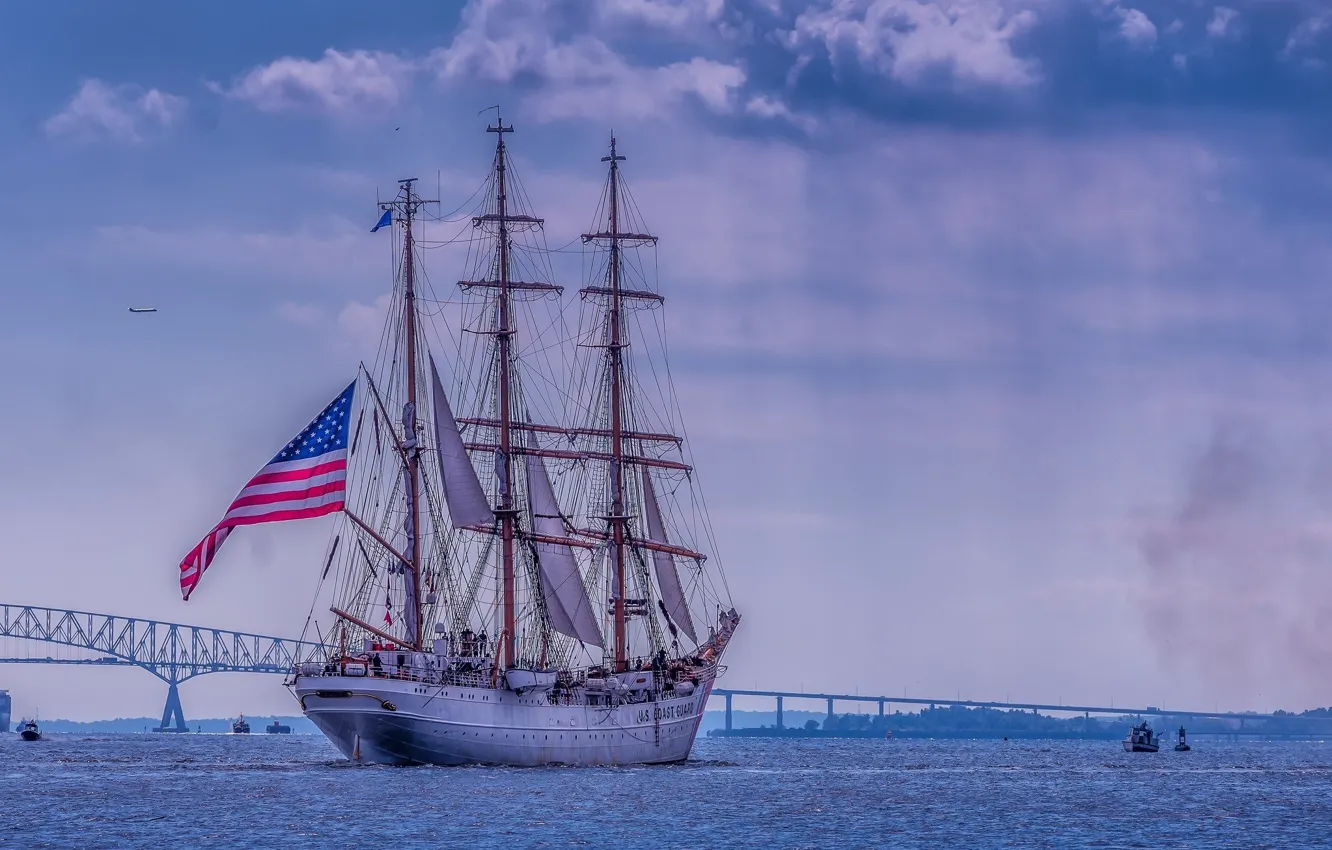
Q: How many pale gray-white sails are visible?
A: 3